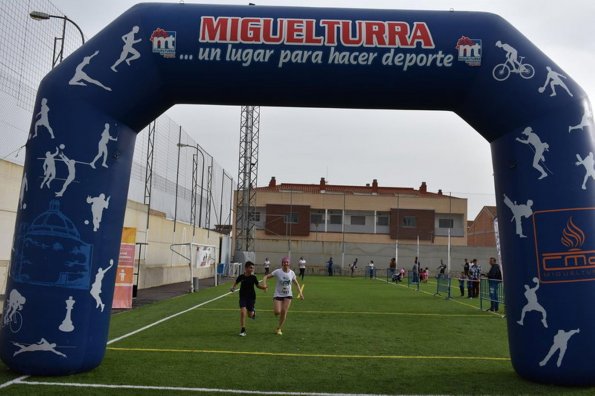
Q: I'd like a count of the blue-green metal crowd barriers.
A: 5